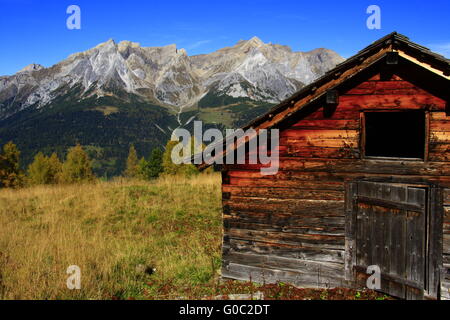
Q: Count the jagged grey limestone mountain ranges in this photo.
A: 1